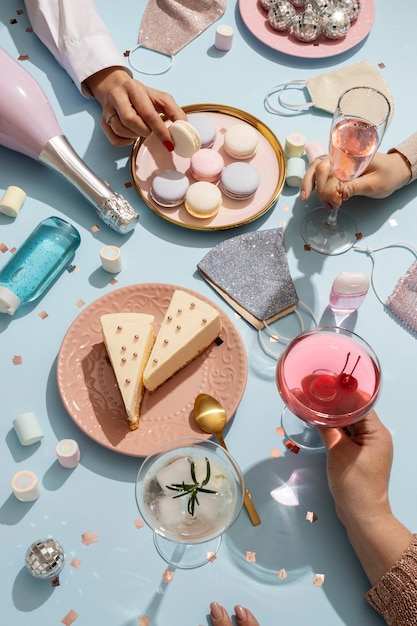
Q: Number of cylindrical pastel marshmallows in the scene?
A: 9